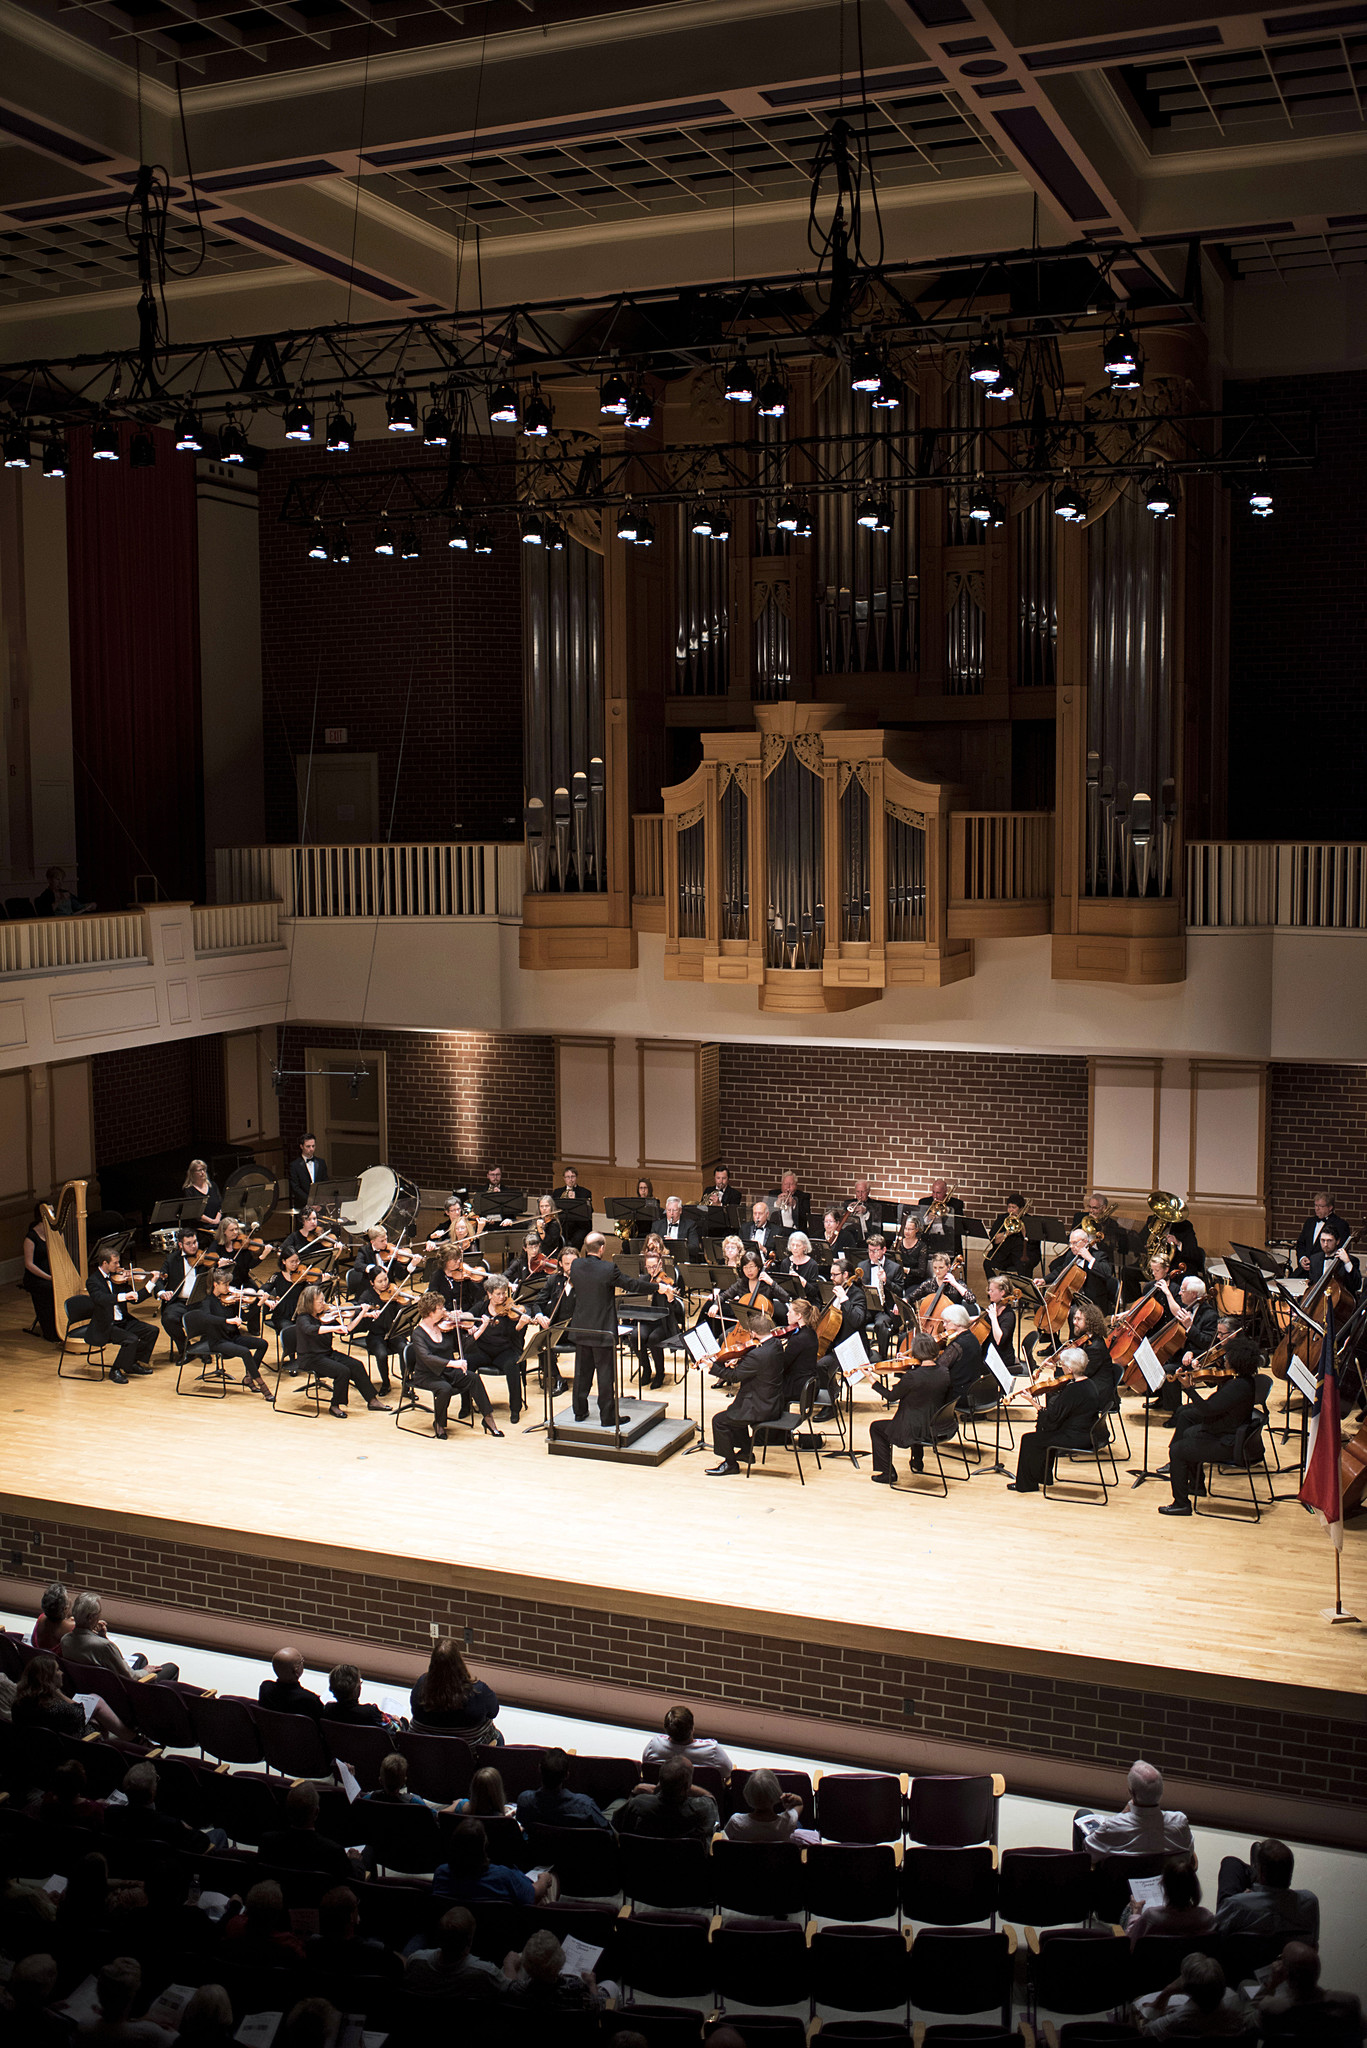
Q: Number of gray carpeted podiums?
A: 1